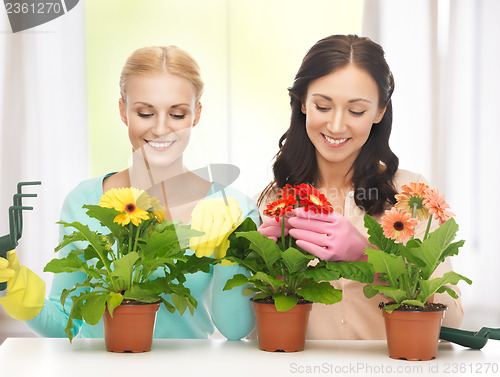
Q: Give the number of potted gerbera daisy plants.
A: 3